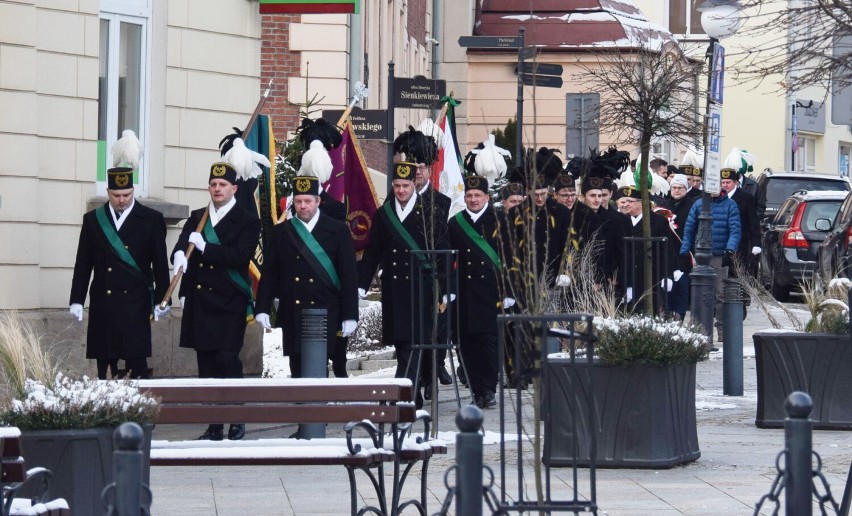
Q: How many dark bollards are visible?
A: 5